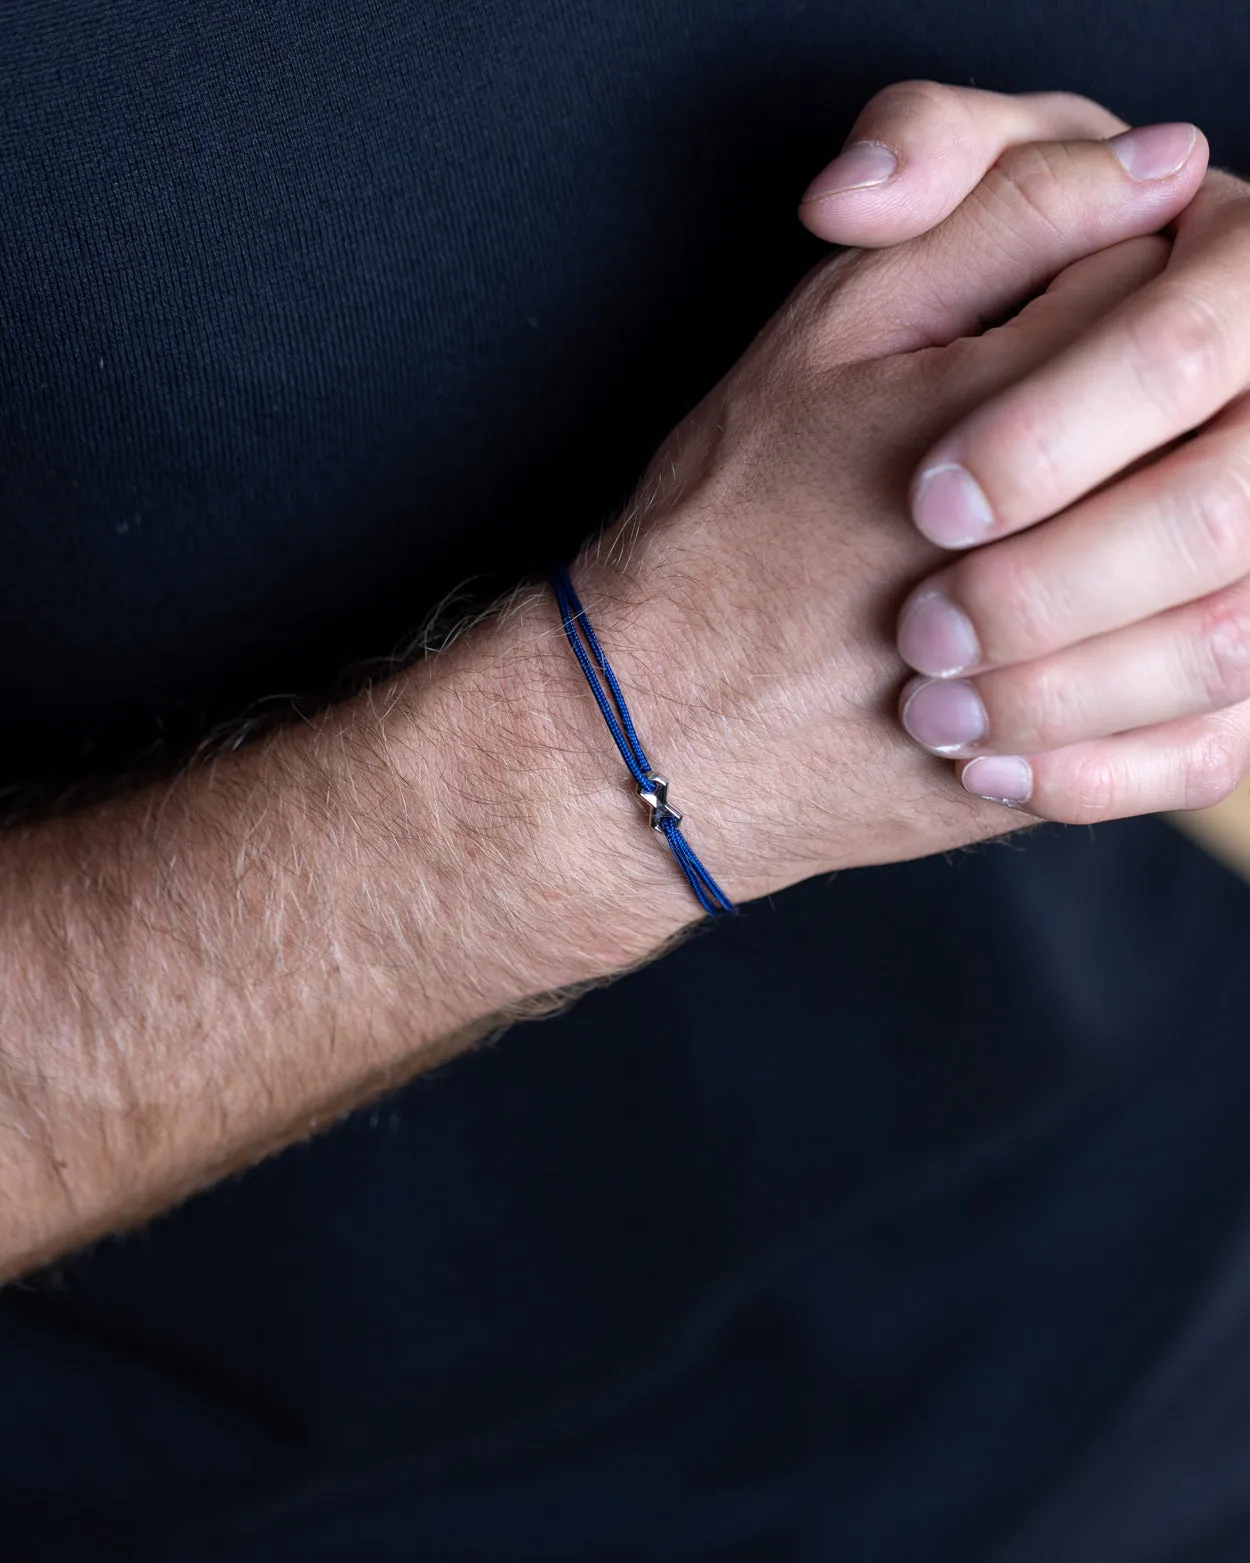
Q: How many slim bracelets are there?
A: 1